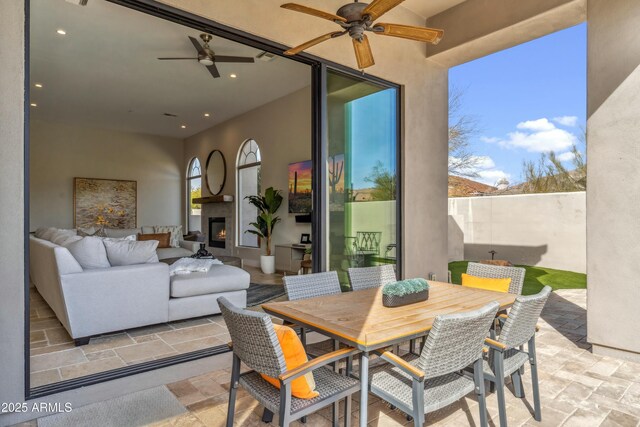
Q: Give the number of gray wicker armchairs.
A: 6